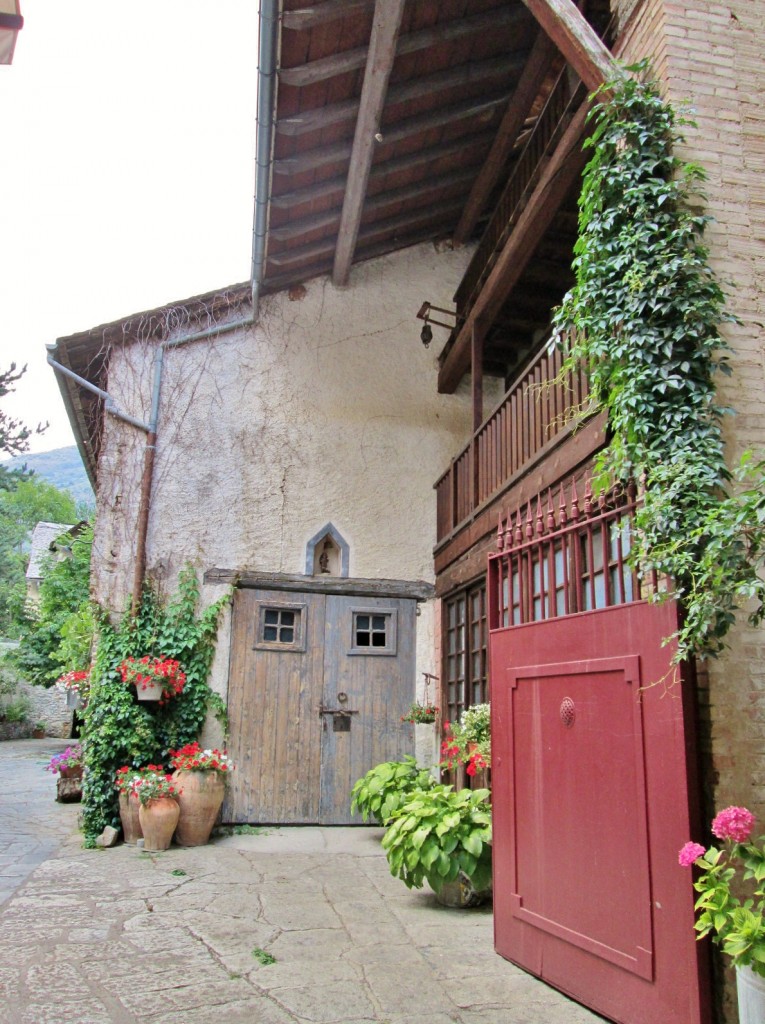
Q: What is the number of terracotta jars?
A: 3